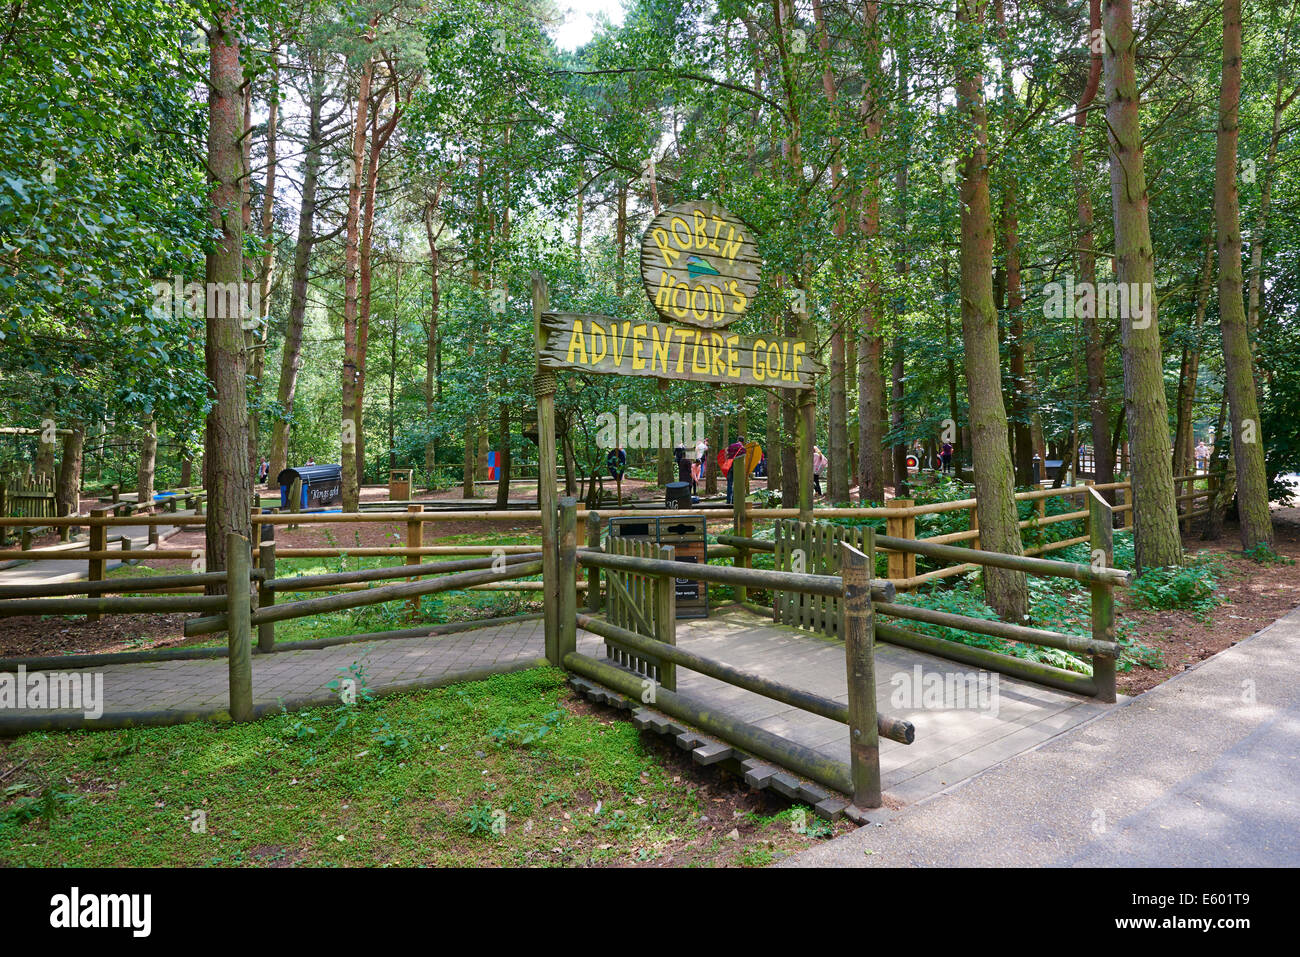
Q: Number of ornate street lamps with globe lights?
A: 0